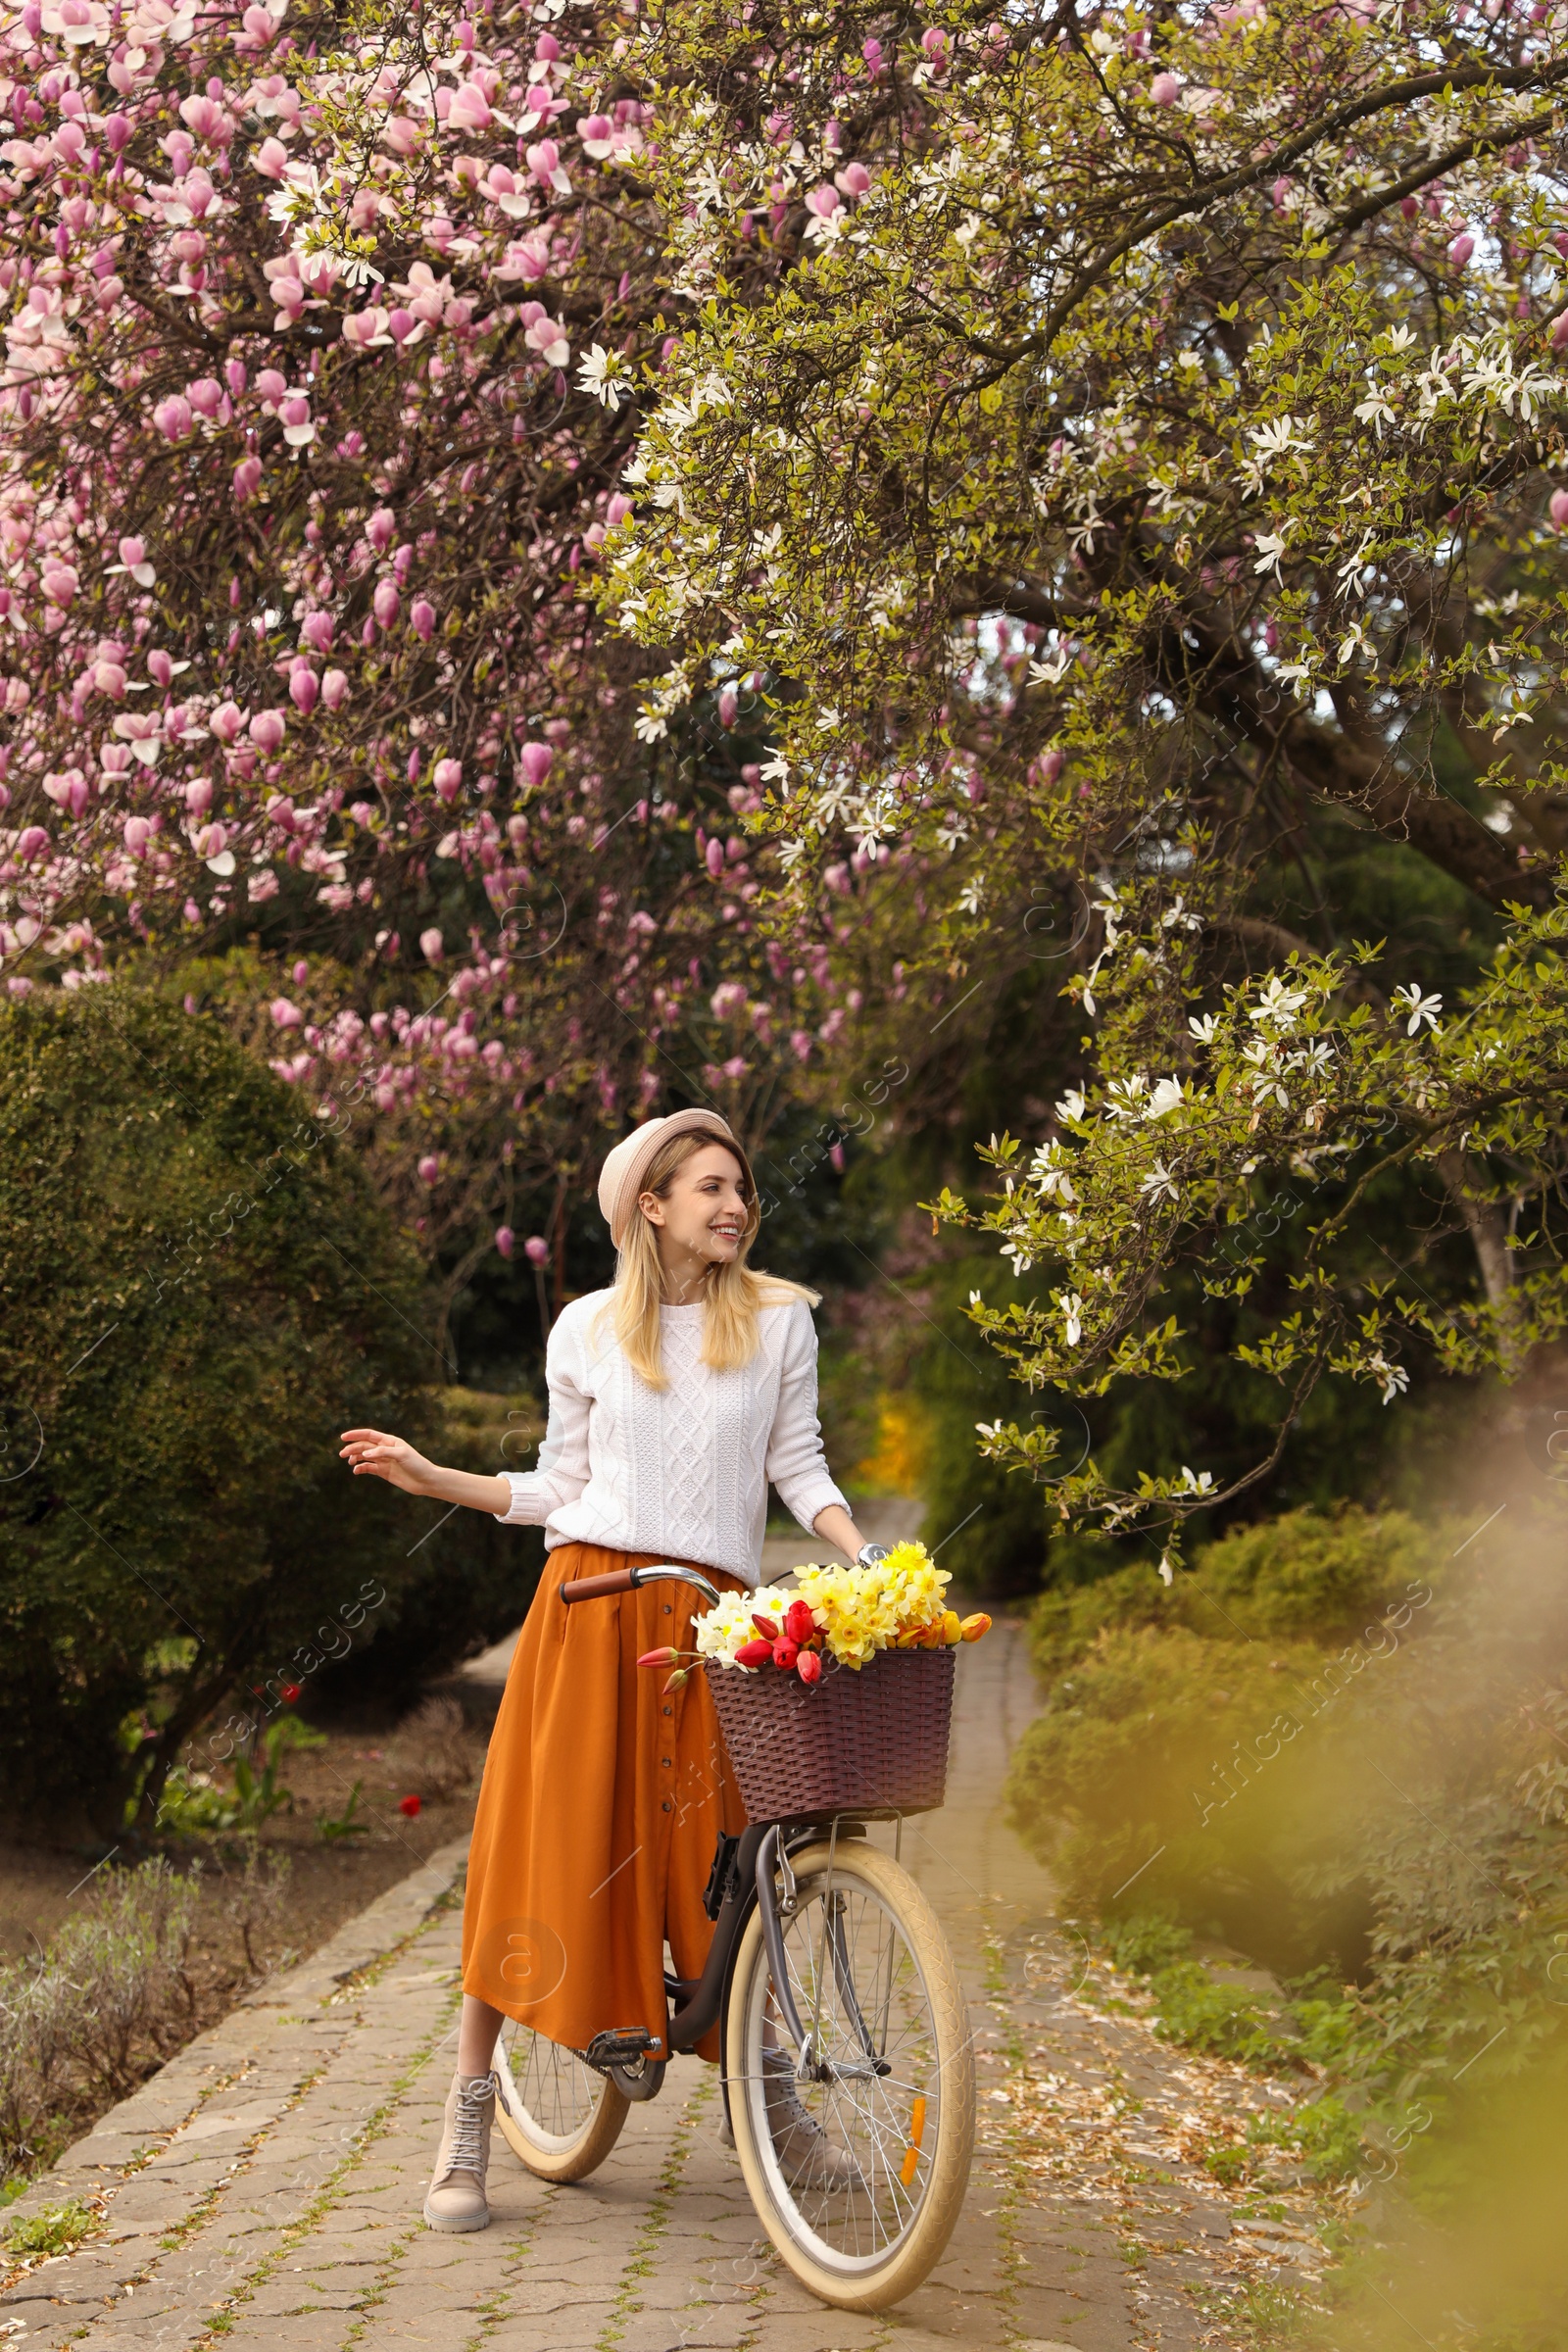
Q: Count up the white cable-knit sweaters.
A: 1